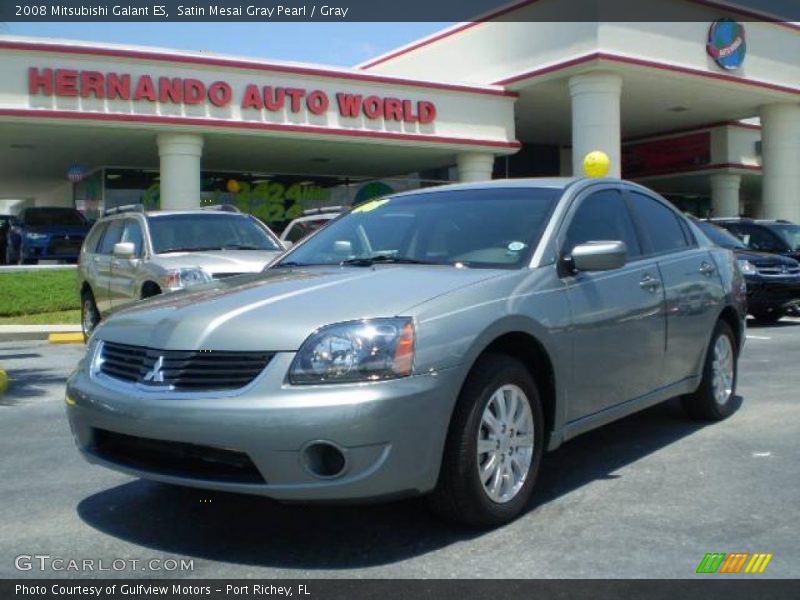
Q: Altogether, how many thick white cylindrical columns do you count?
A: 5